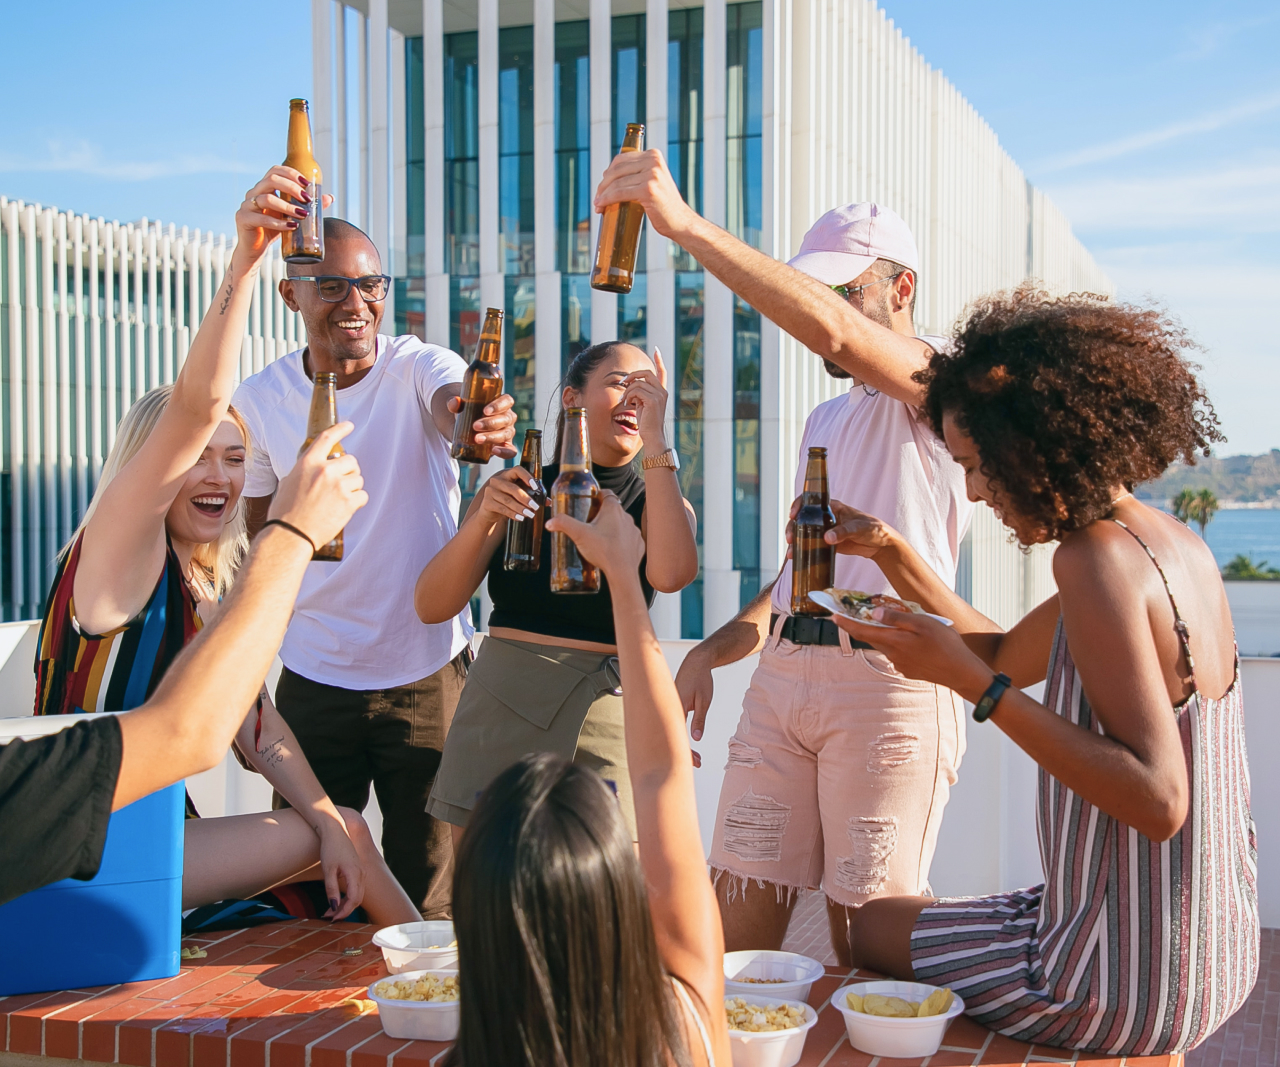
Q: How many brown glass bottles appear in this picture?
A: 7